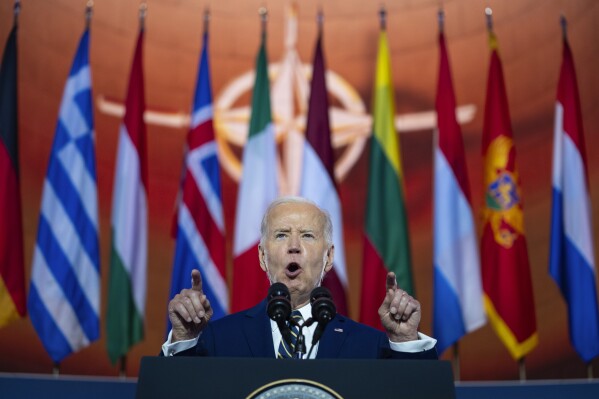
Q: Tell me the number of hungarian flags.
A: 1